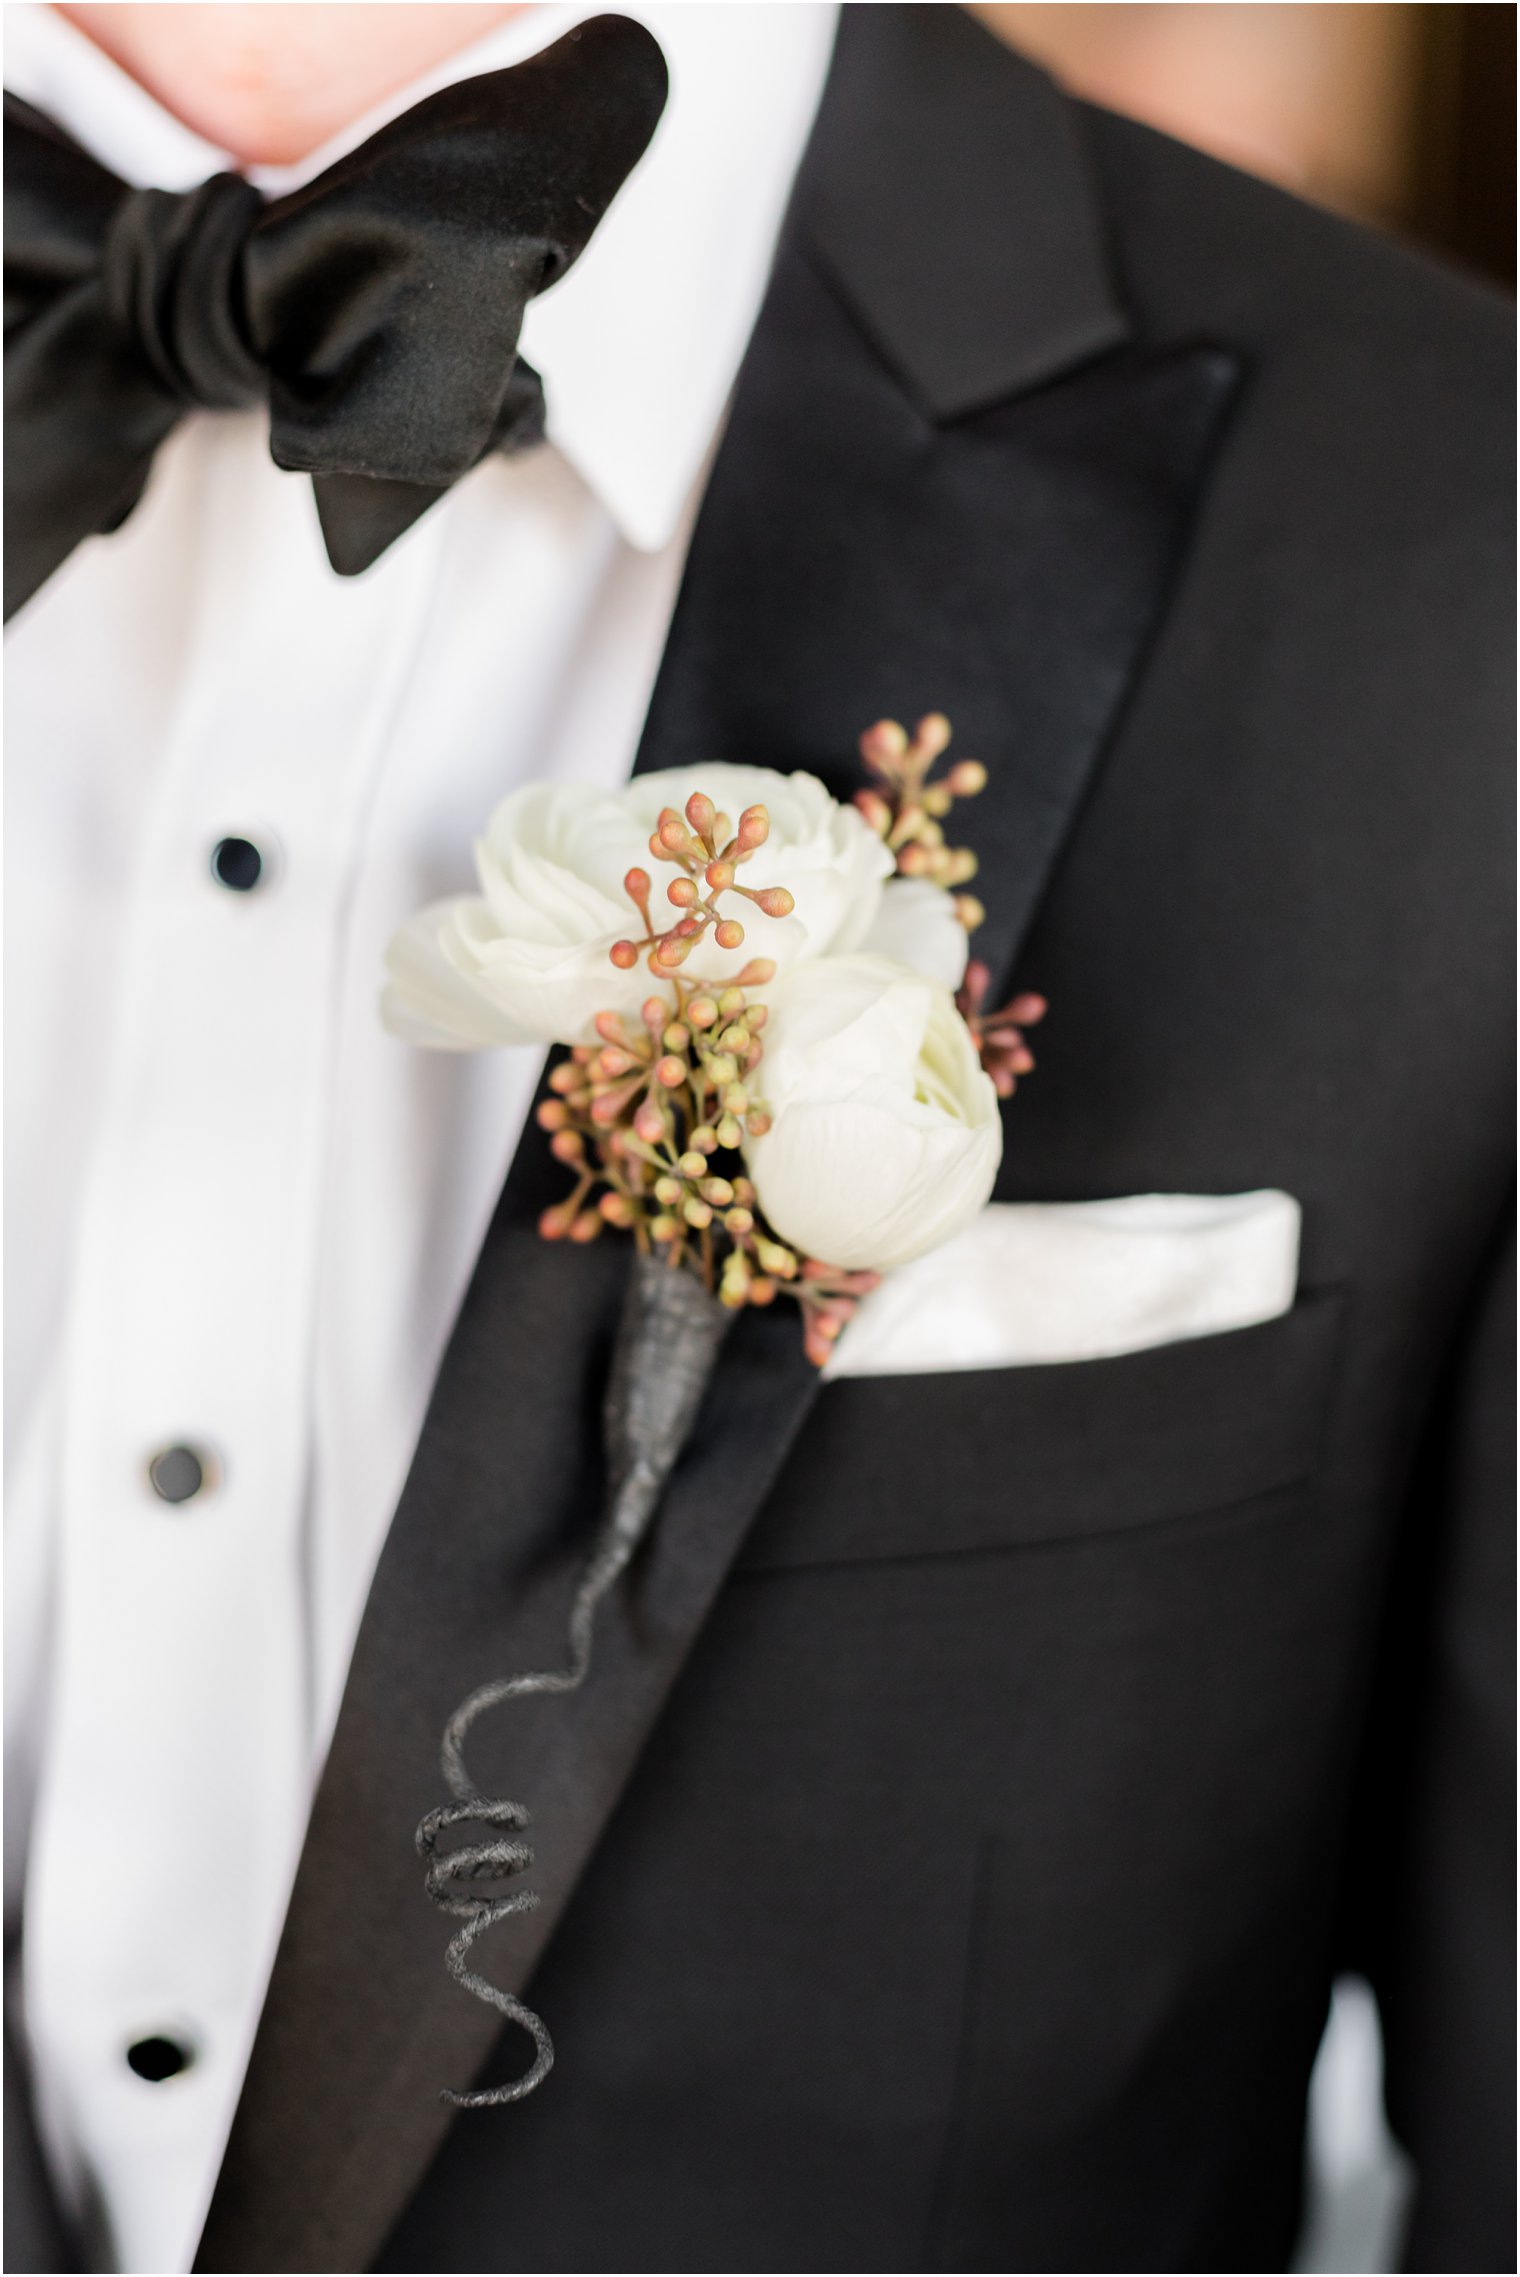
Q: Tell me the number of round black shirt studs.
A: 3